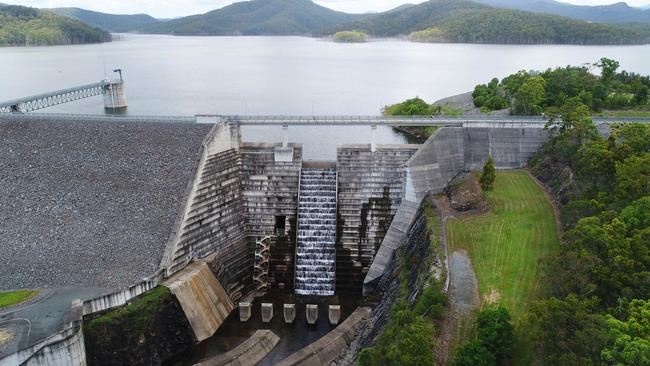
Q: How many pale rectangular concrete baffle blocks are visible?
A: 5